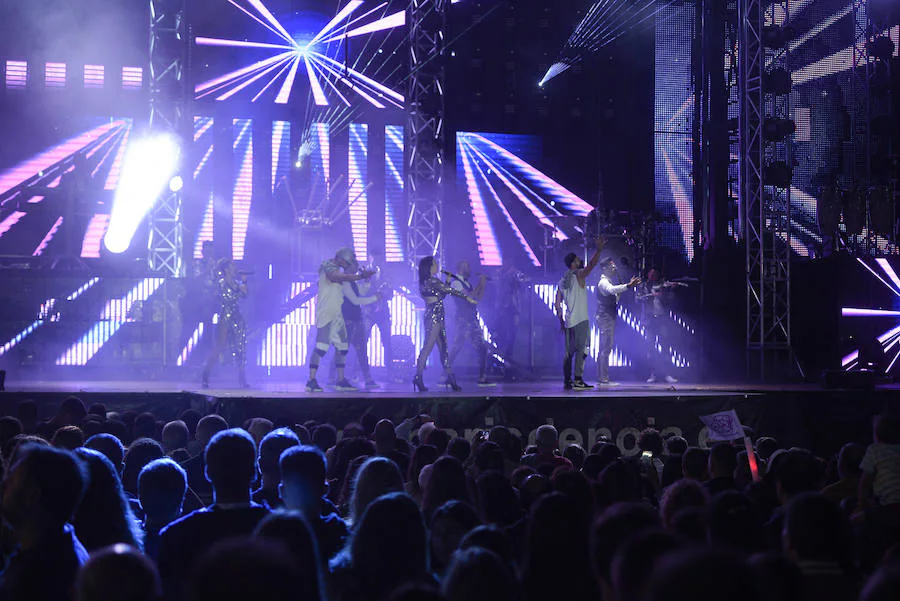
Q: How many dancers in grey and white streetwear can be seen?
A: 2